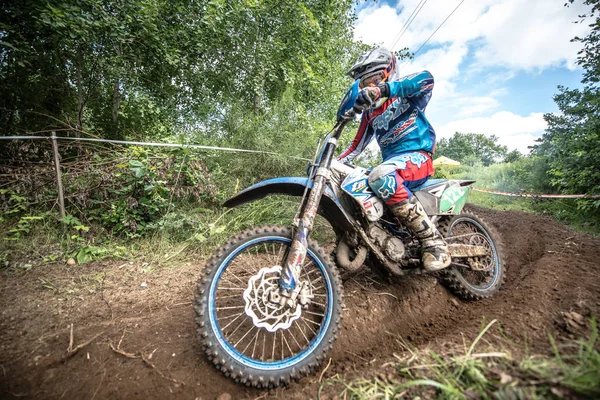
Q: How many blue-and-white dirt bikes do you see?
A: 1